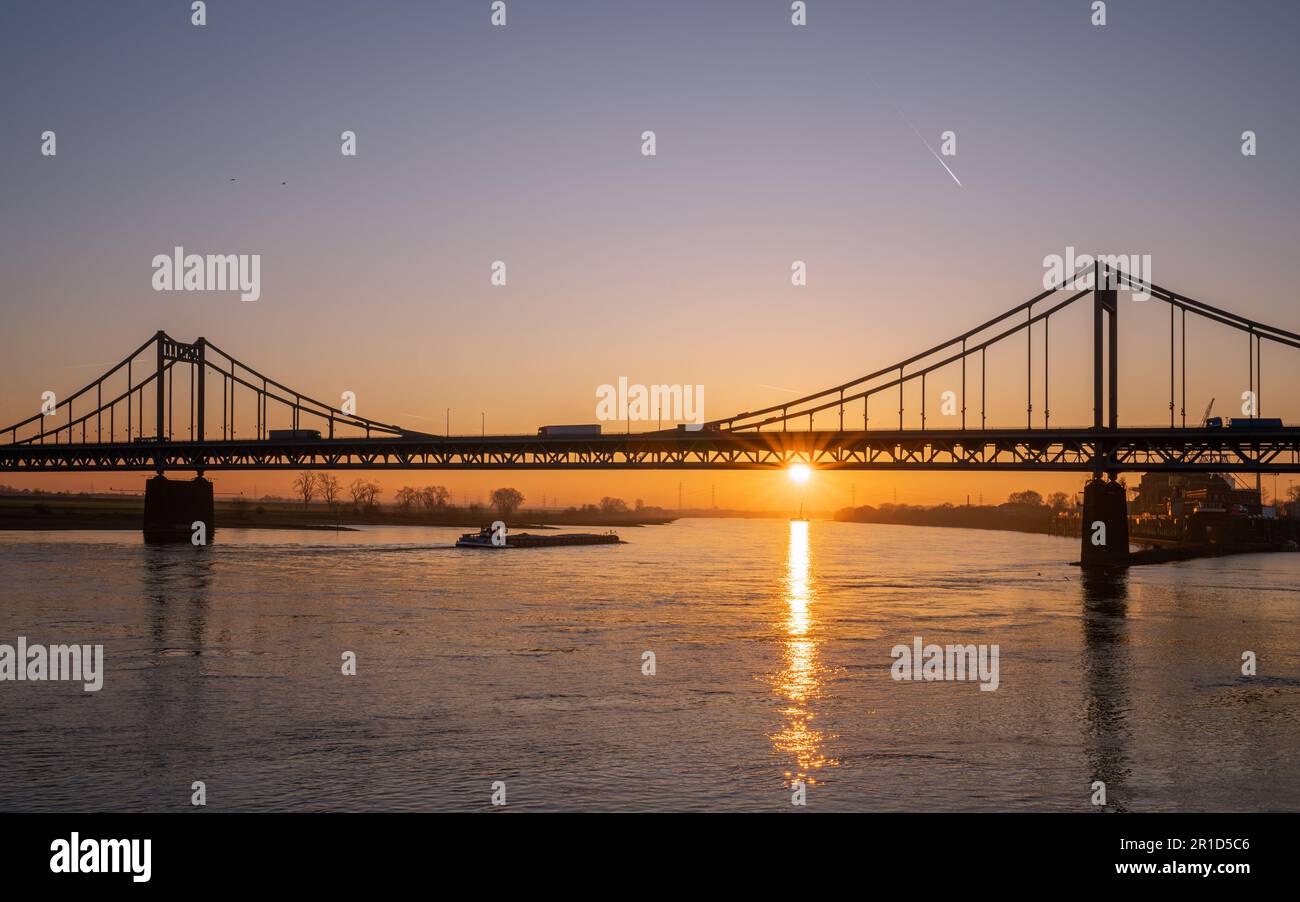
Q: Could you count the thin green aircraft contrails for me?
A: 0